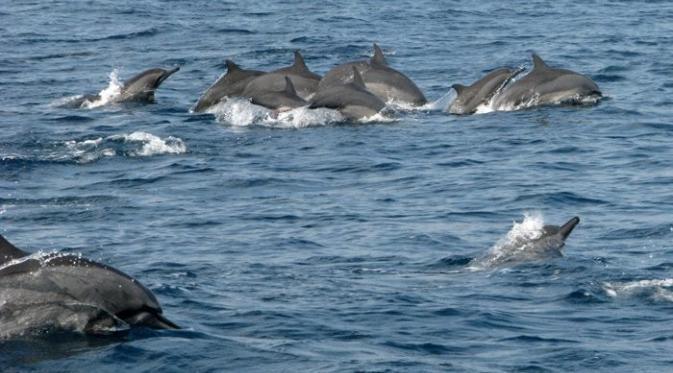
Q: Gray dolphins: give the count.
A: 10